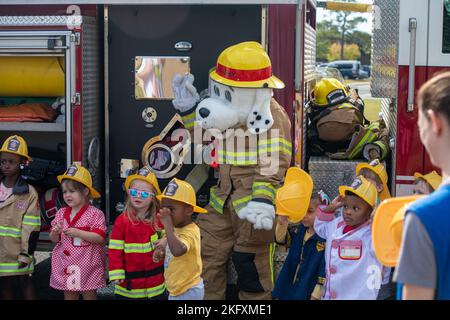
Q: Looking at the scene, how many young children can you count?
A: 8